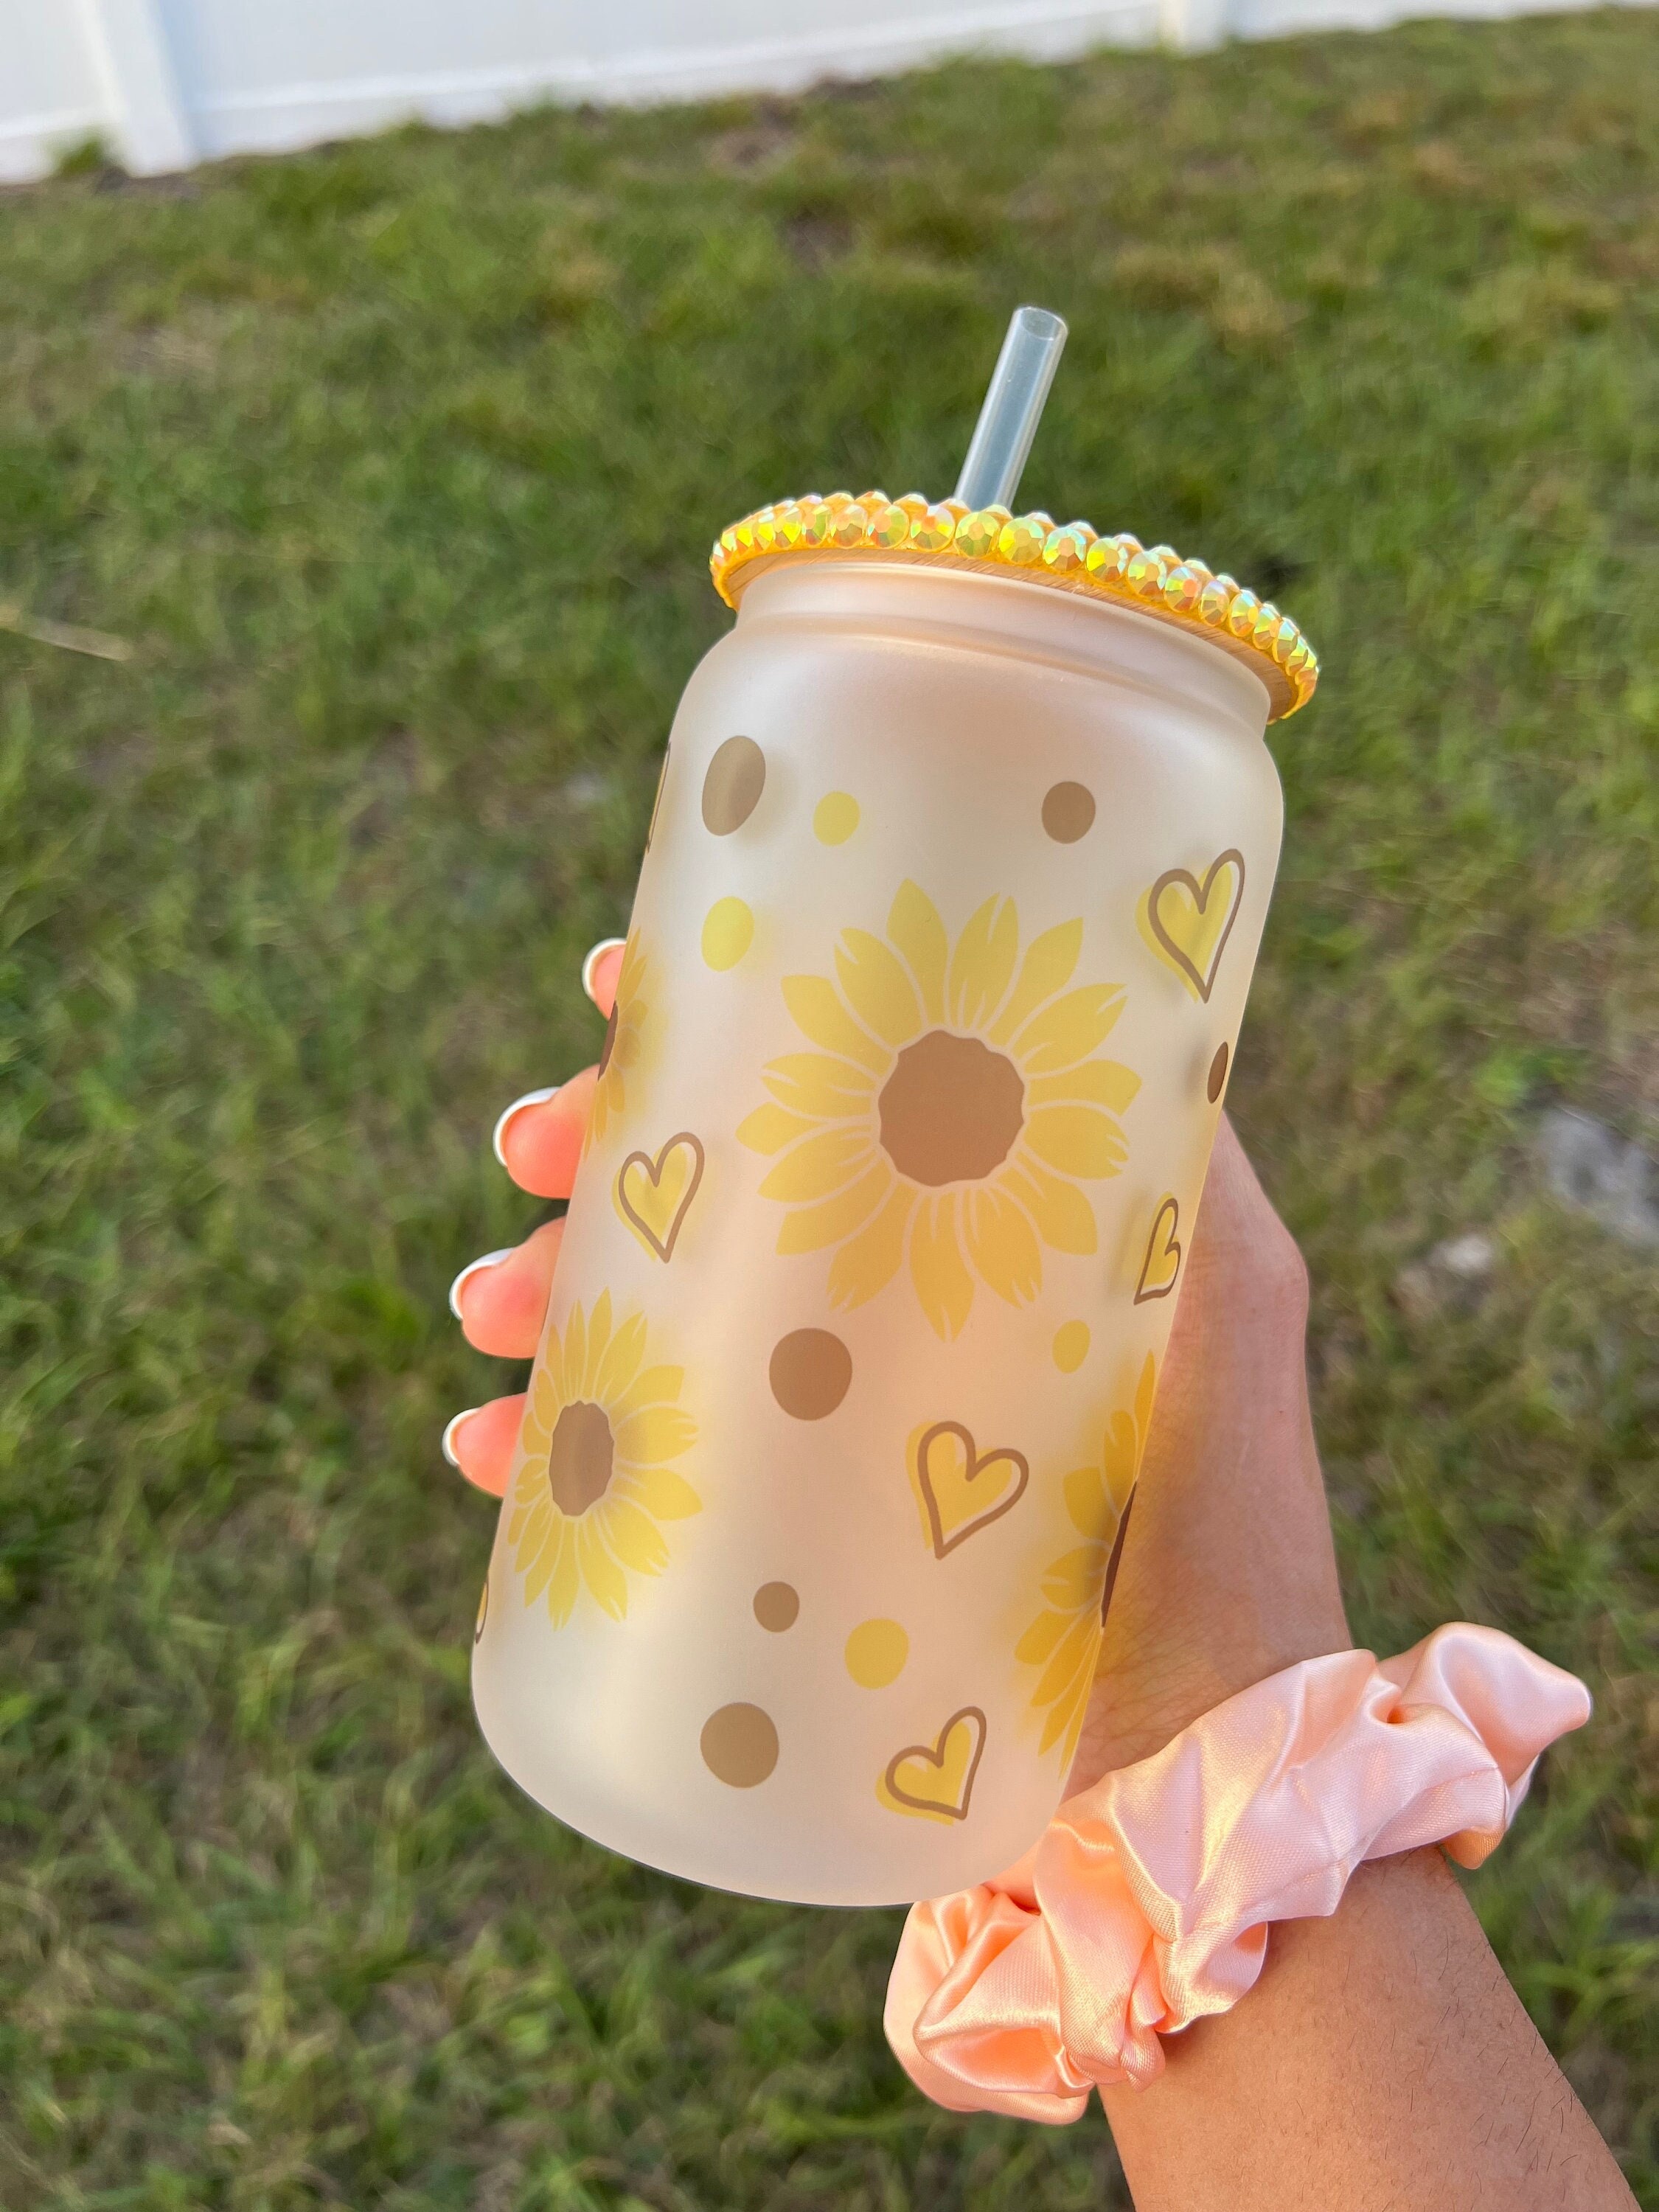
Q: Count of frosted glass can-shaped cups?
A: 1